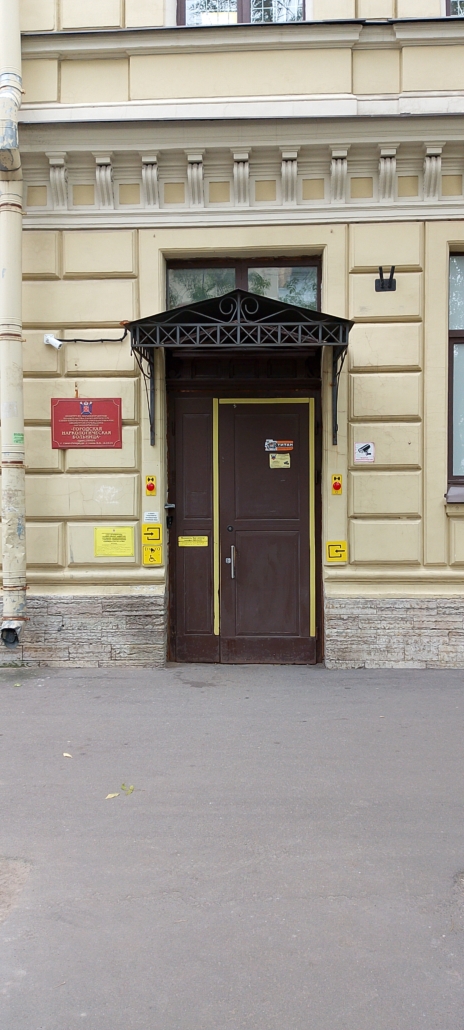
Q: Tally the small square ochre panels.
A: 10